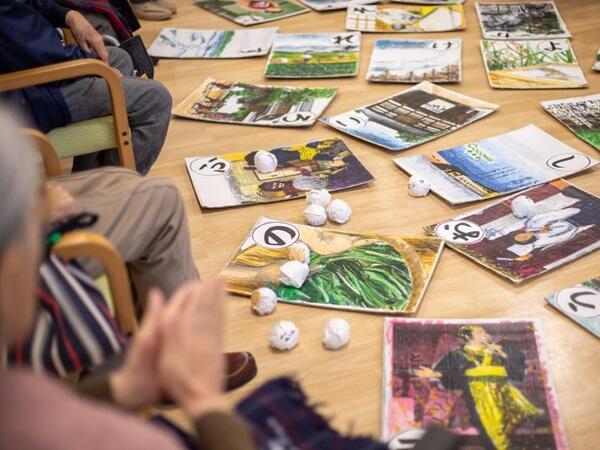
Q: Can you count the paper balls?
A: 11